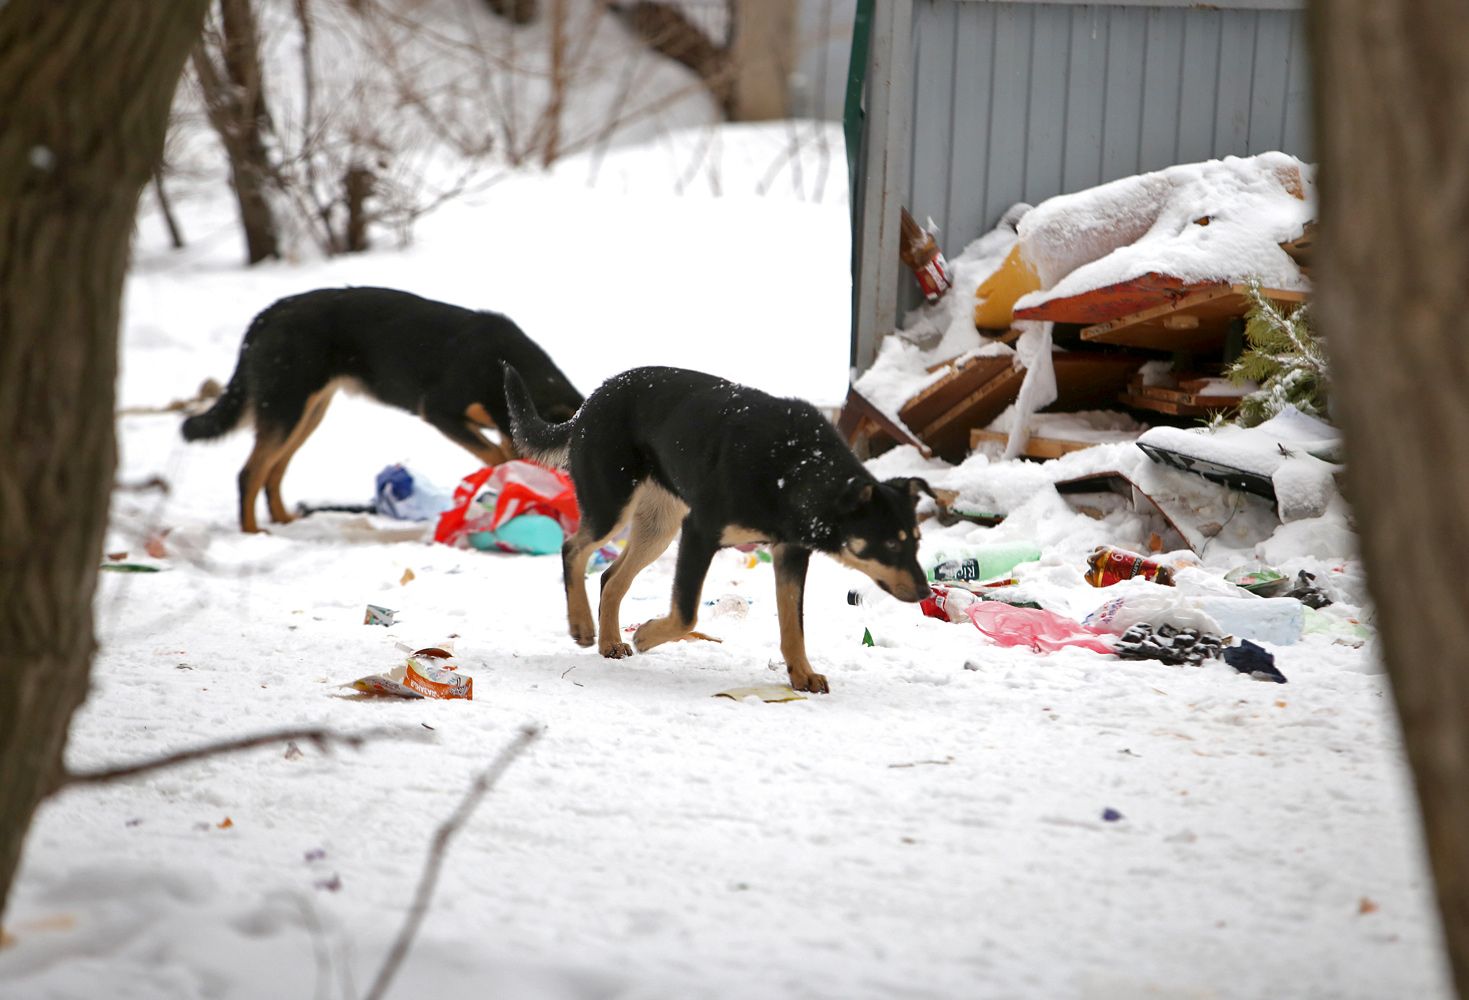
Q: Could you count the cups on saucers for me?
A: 0